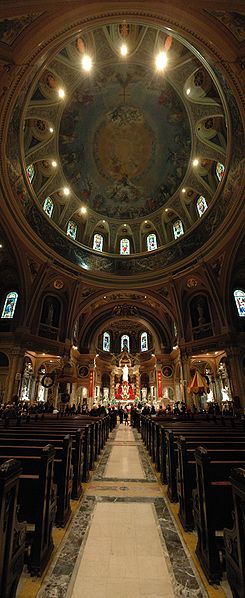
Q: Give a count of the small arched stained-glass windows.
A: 14